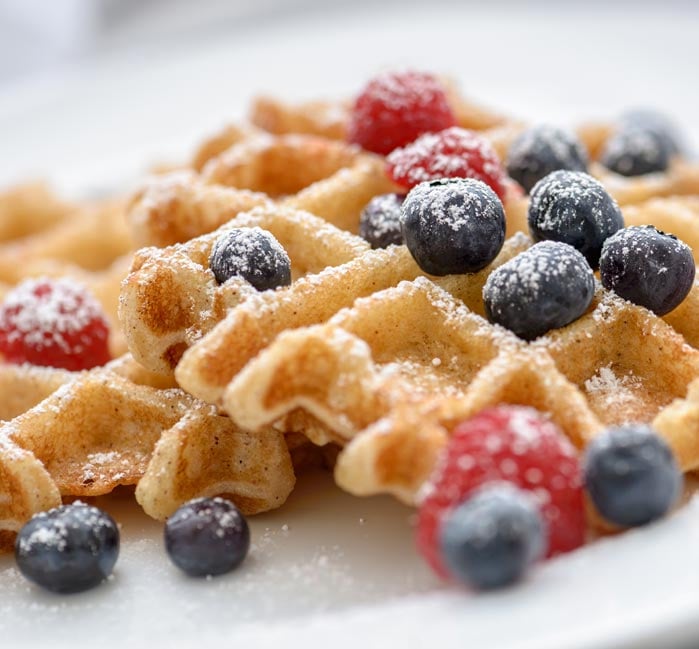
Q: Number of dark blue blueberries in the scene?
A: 13